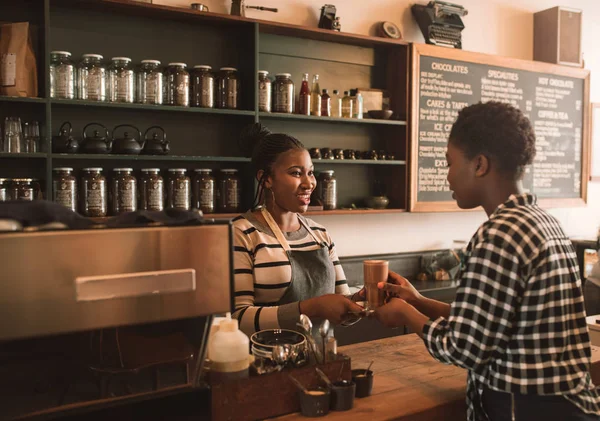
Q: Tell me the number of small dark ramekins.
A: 3